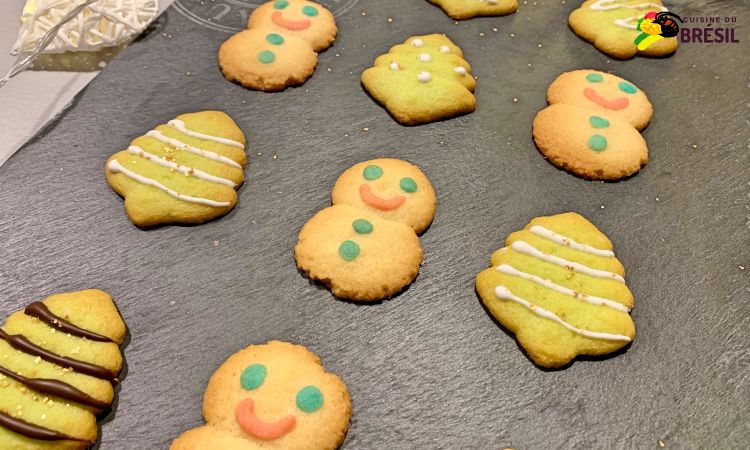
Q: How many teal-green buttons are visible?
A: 6